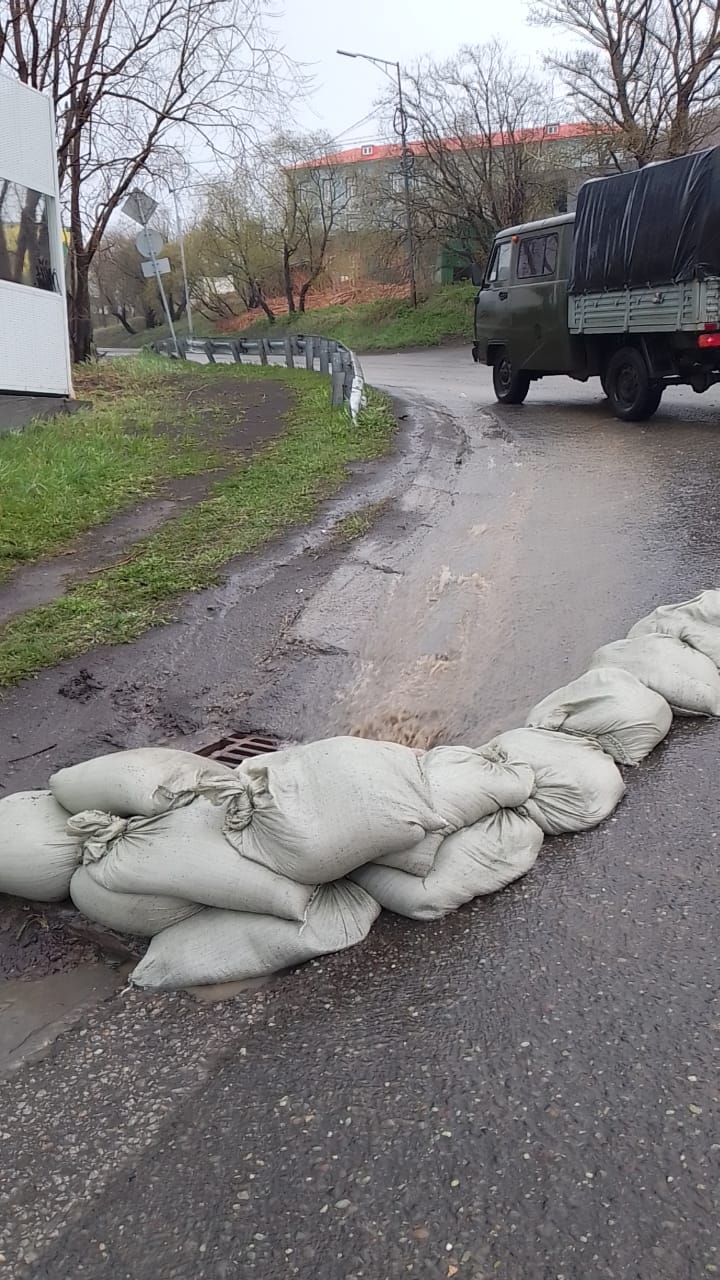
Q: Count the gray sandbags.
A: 13